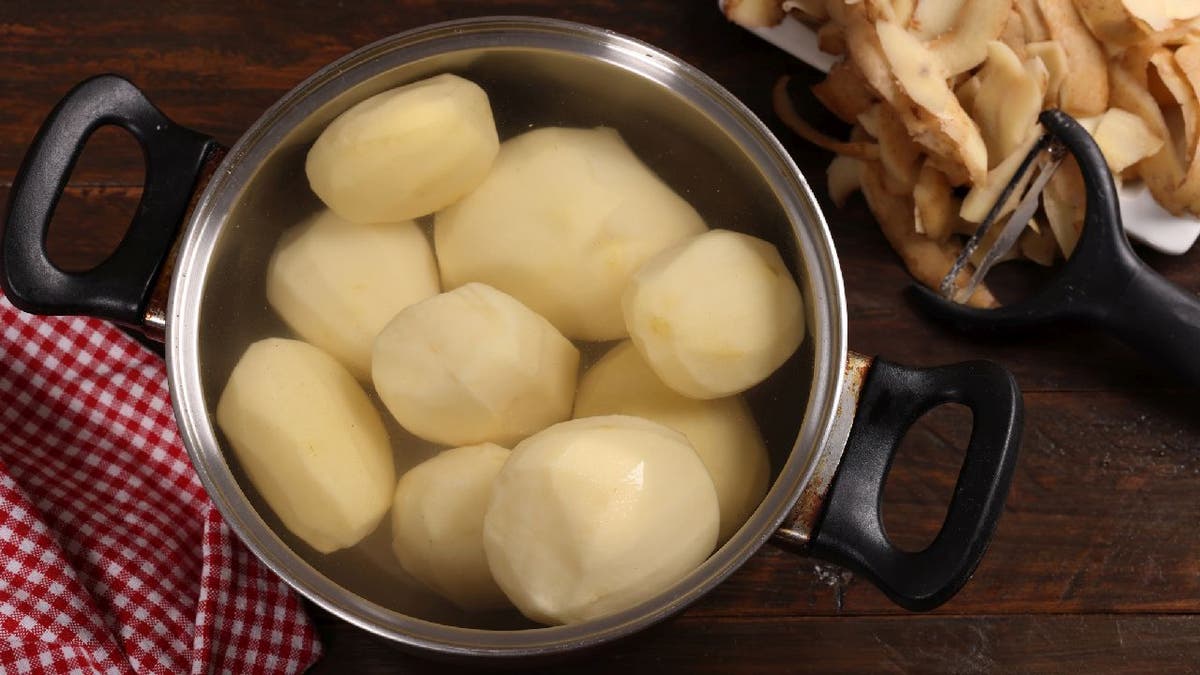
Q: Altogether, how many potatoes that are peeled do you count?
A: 9